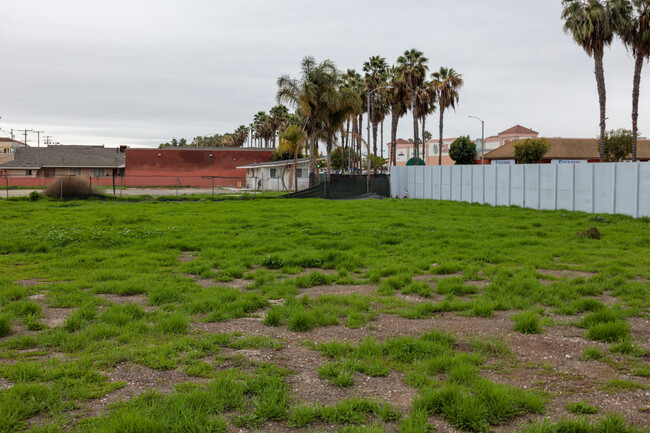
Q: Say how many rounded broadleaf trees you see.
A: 3